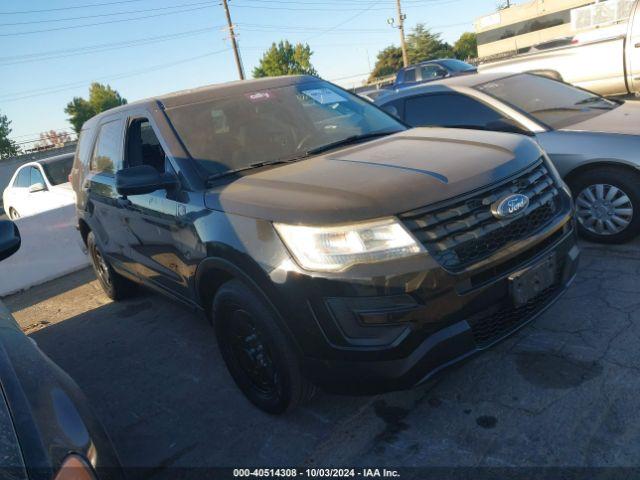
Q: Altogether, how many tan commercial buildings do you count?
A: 1